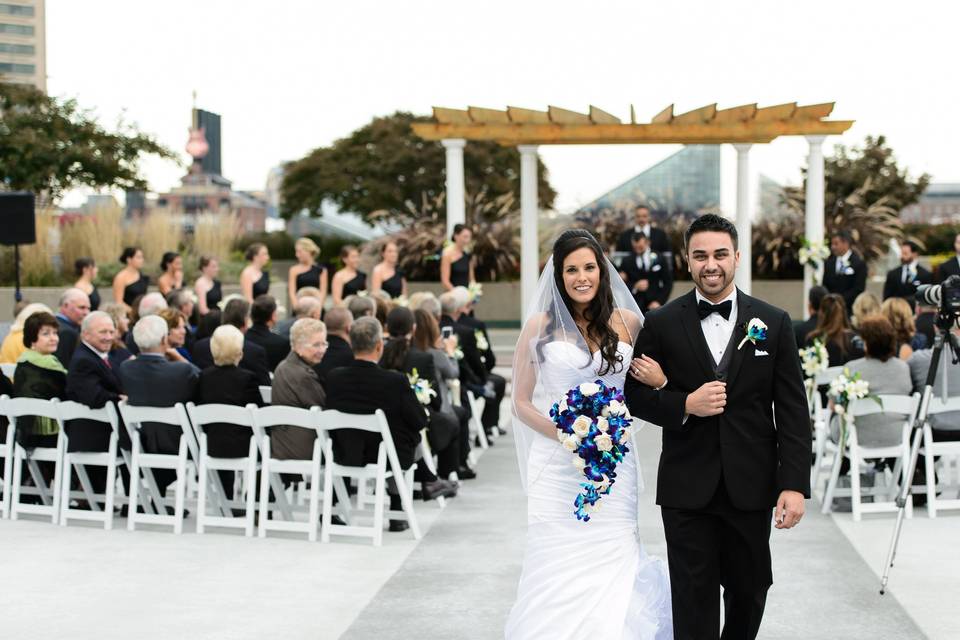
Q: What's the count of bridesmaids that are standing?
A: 9